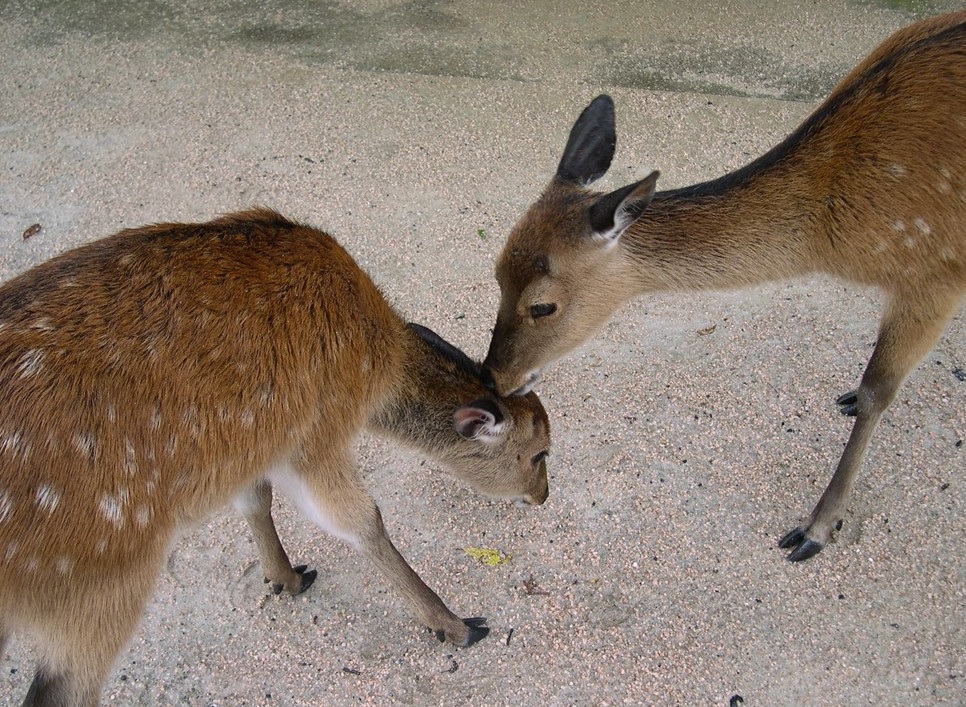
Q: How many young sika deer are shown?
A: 2